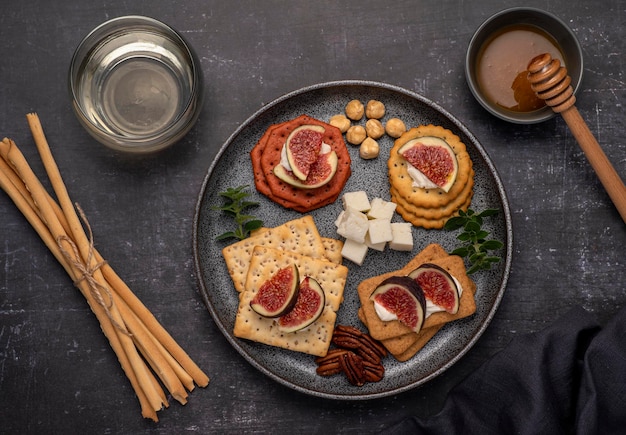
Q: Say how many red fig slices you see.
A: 7